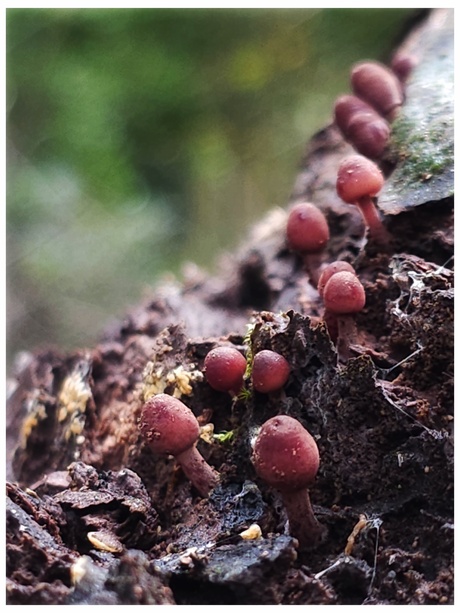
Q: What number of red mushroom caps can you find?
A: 12